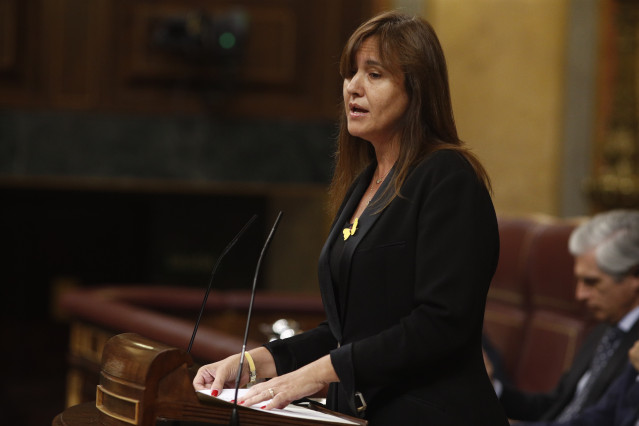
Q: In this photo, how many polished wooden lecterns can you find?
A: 1